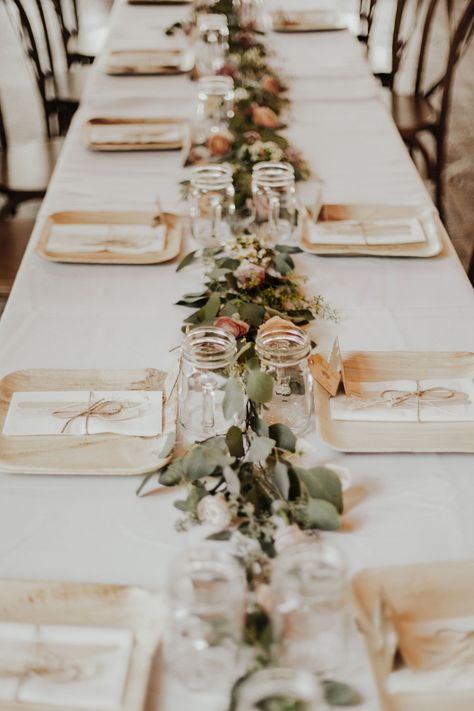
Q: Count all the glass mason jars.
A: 10